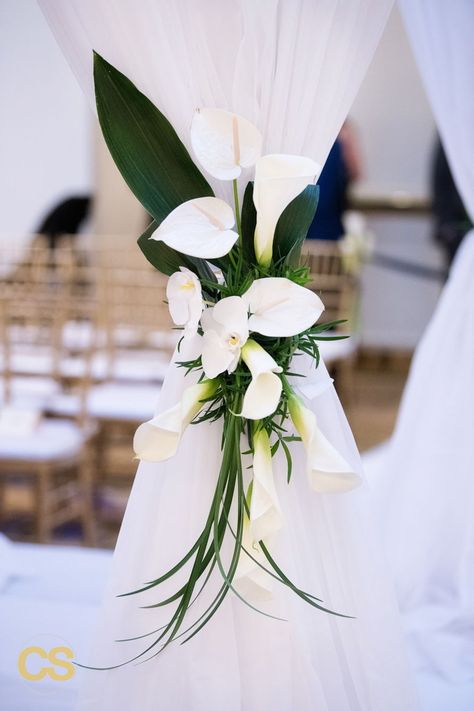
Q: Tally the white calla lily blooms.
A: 6